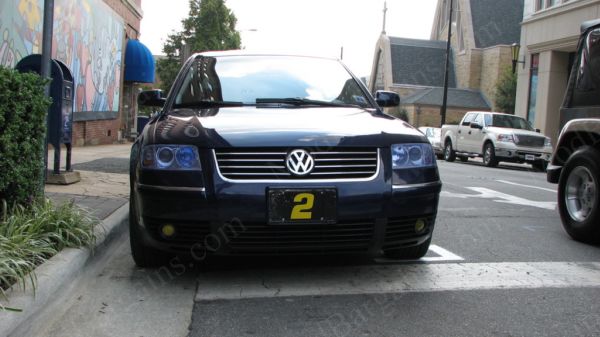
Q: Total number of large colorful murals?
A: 1